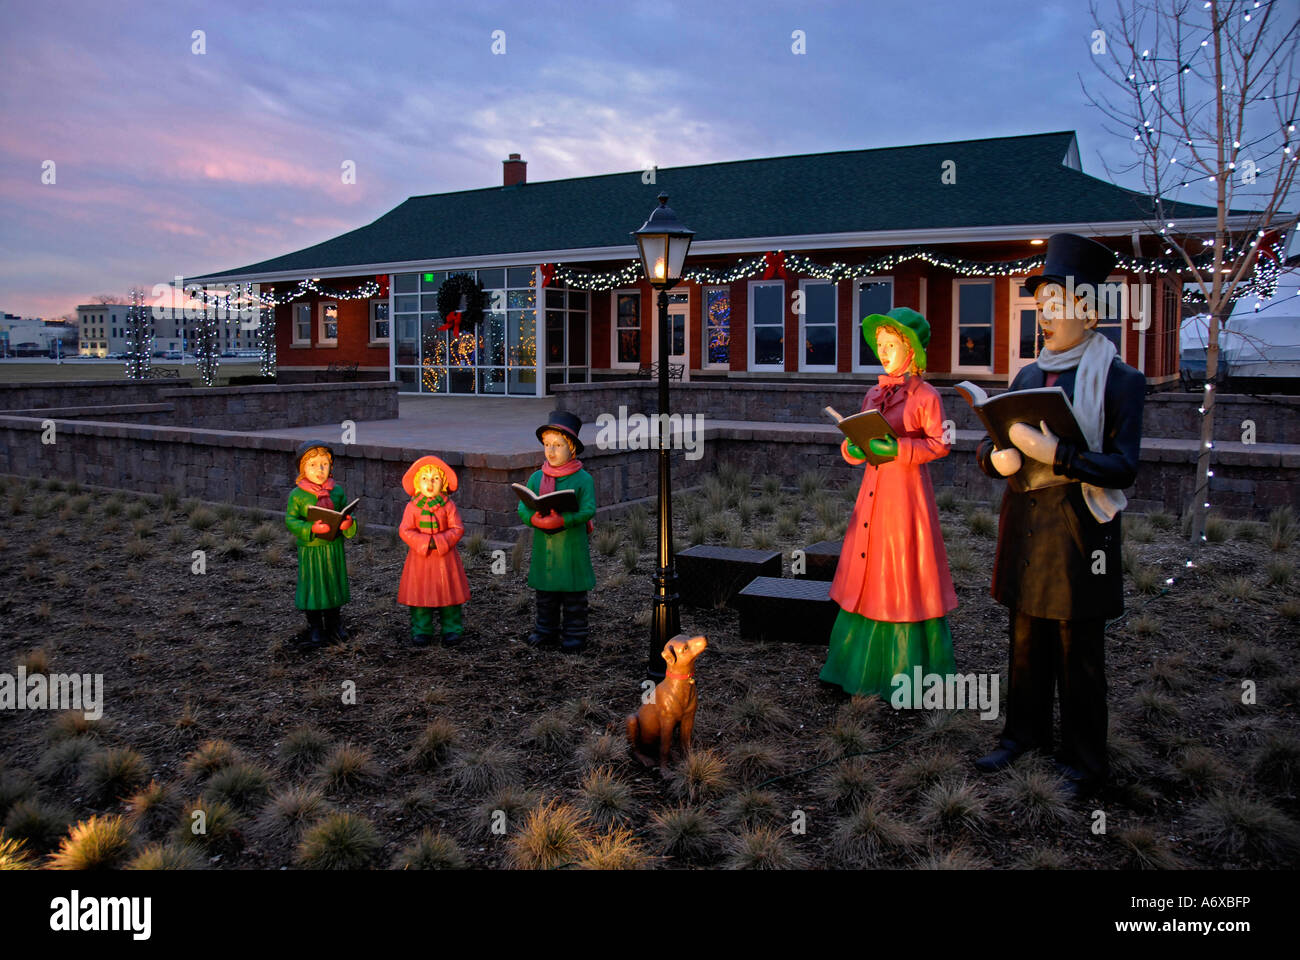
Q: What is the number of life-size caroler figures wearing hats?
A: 5